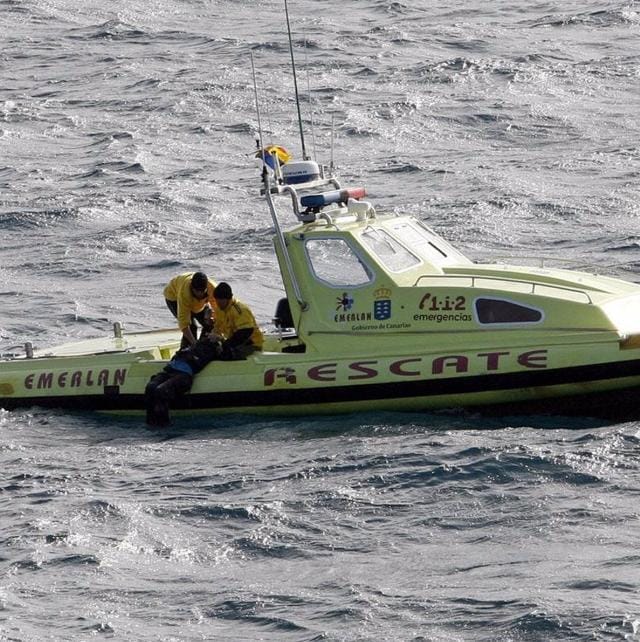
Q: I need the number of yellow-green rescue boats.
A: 1